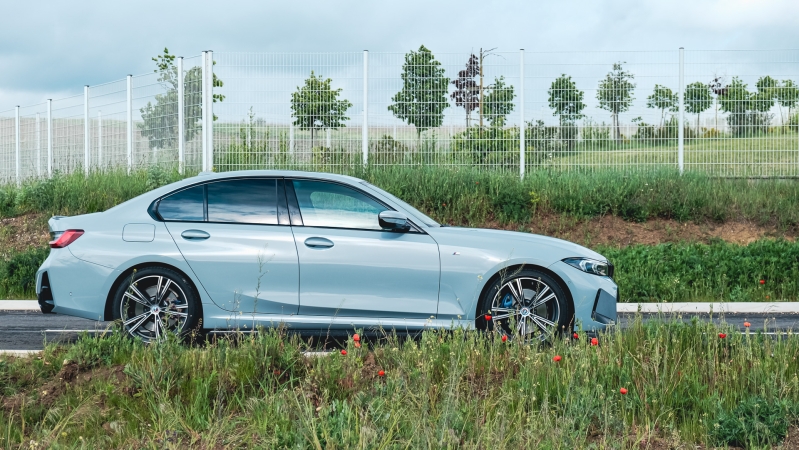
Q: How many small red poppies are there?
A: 13